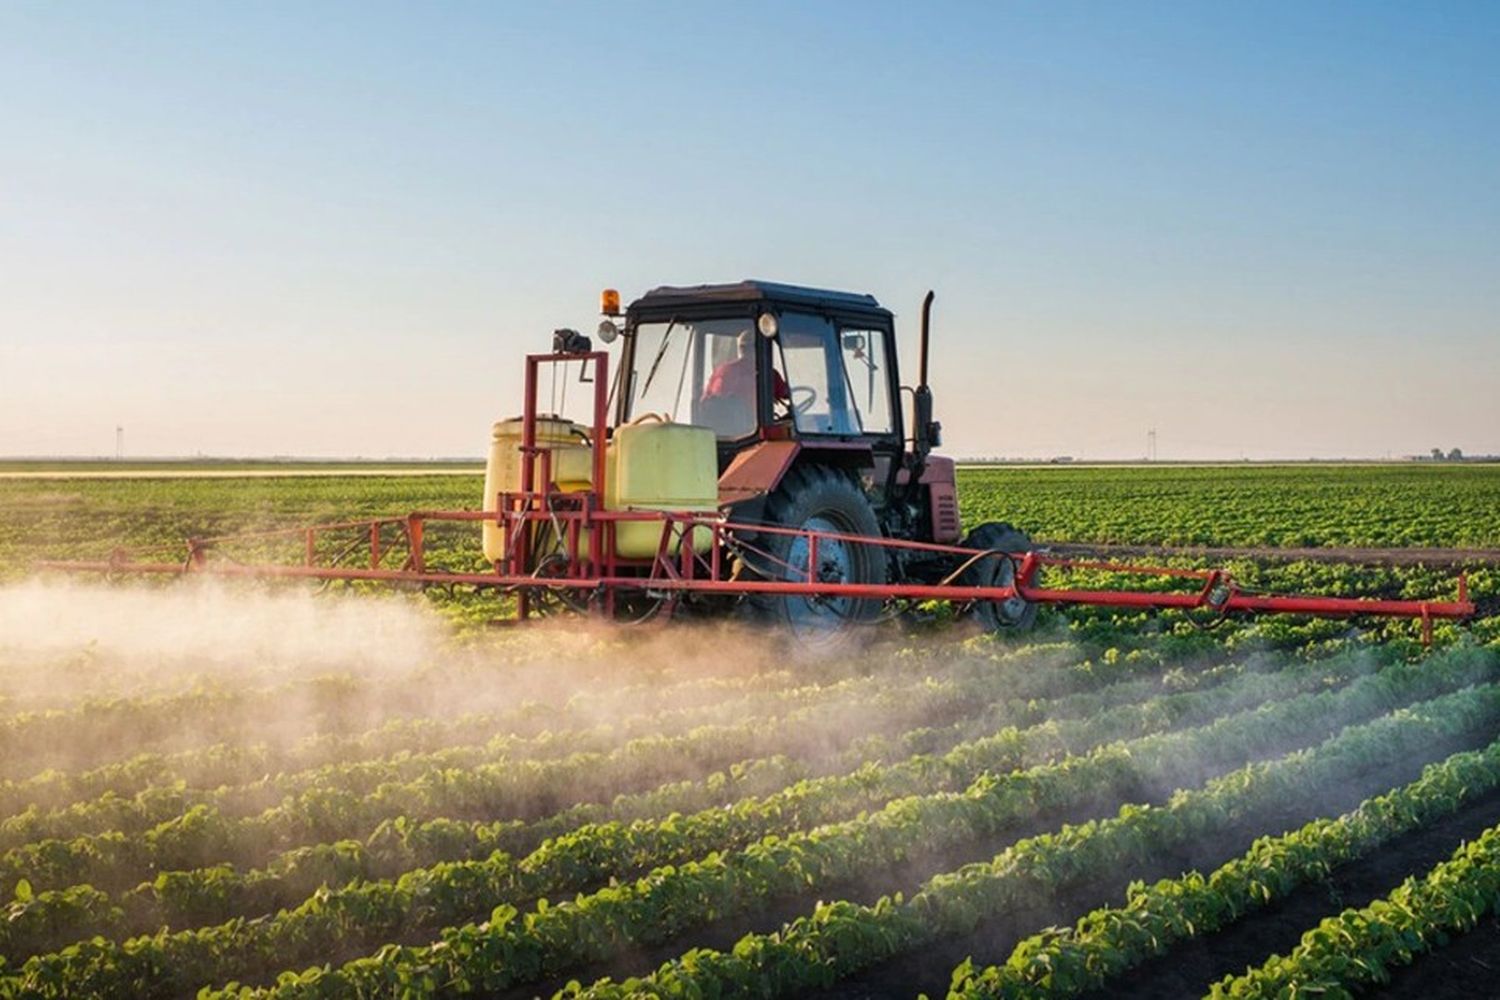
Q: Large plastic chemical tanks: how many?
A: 2